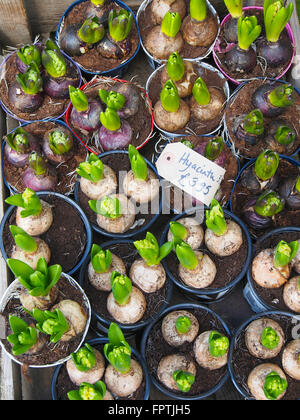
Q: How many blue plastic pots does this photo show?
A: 13